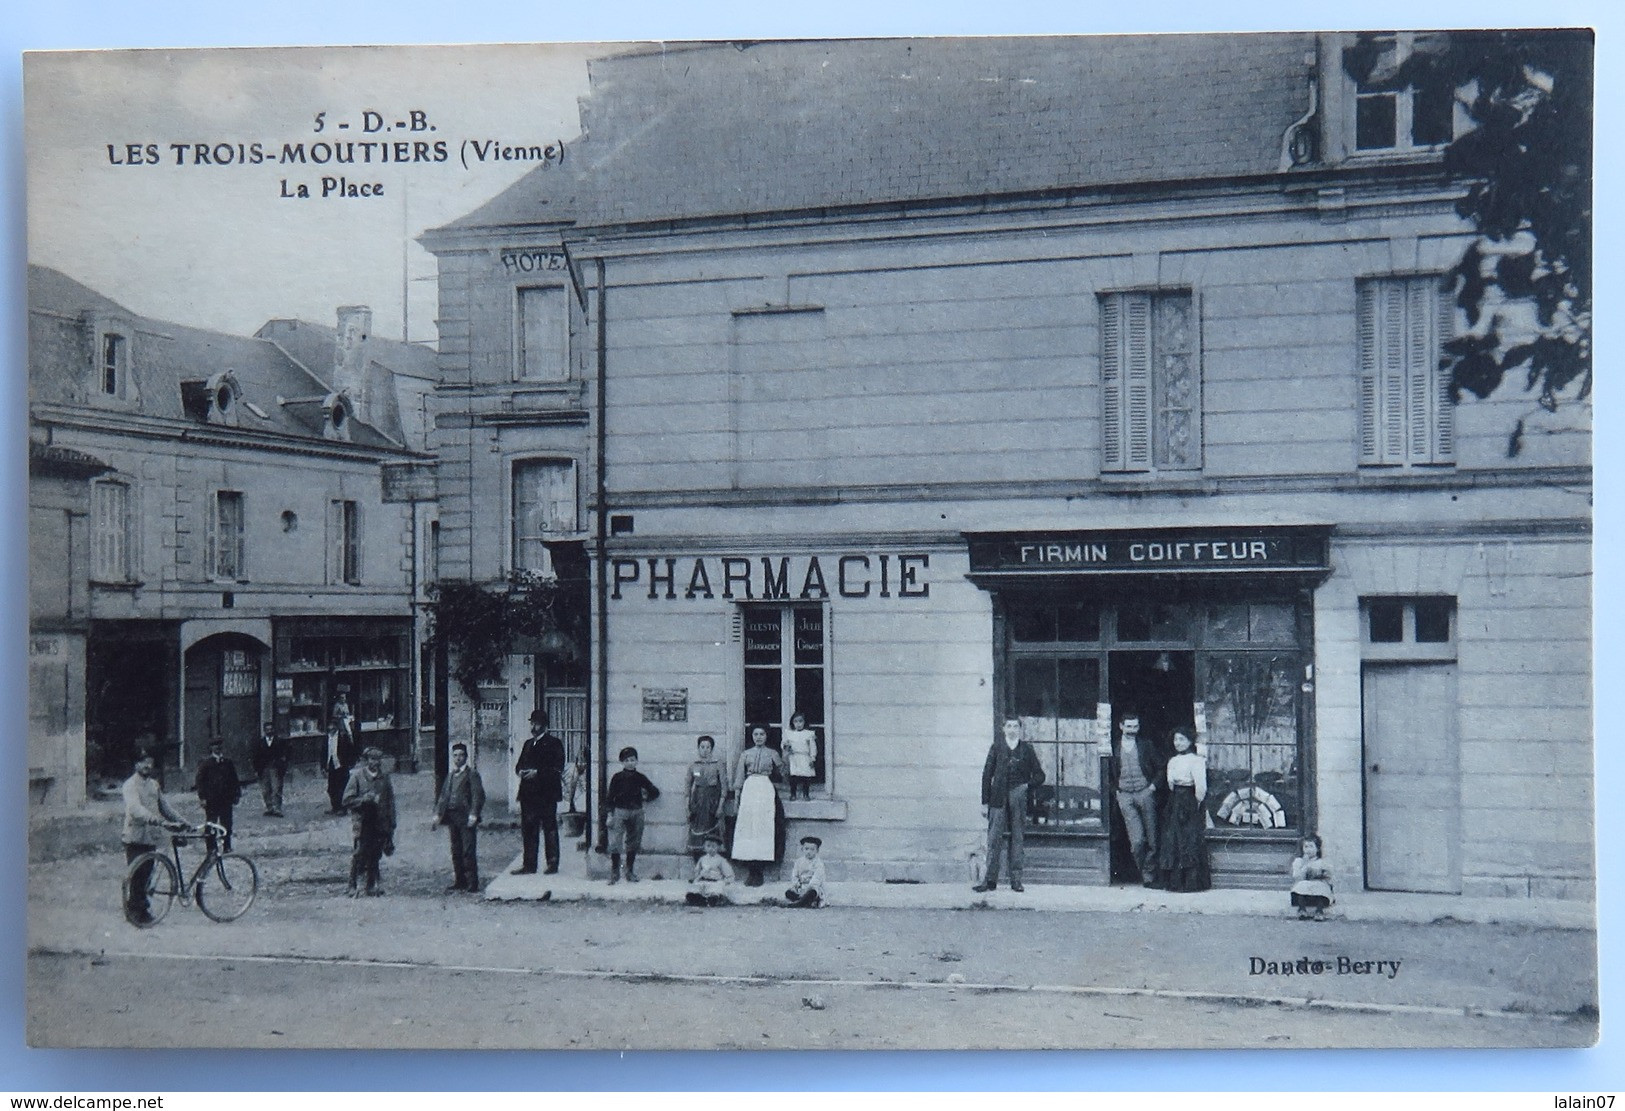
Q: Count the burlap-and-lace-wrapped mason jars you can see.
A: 0